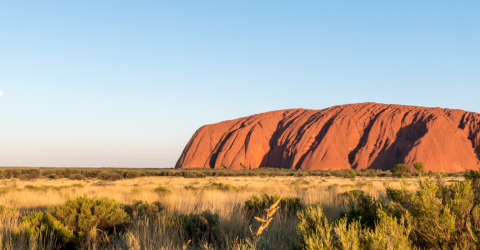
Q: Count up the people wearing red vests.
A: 0